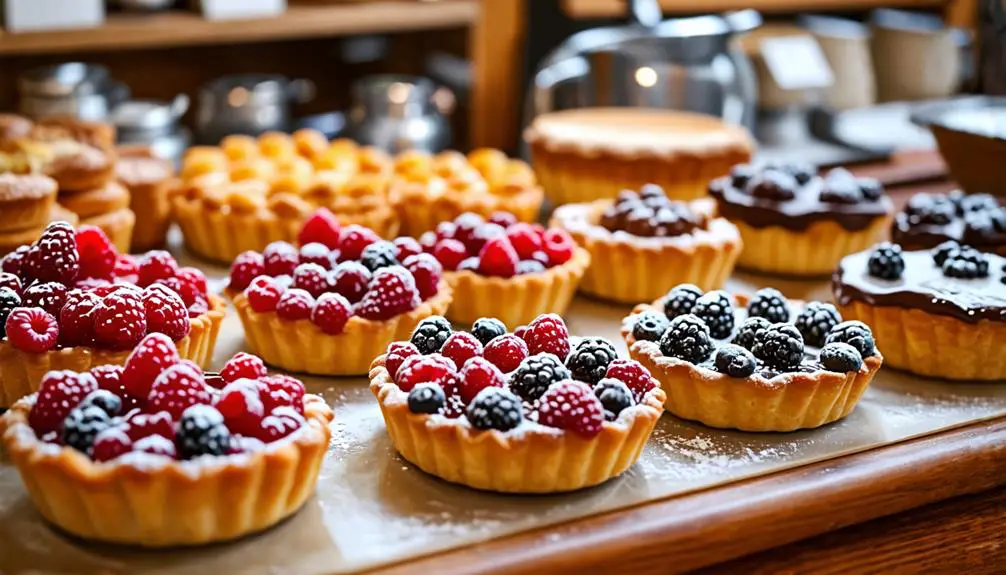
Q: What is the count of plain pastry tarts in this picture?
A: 1